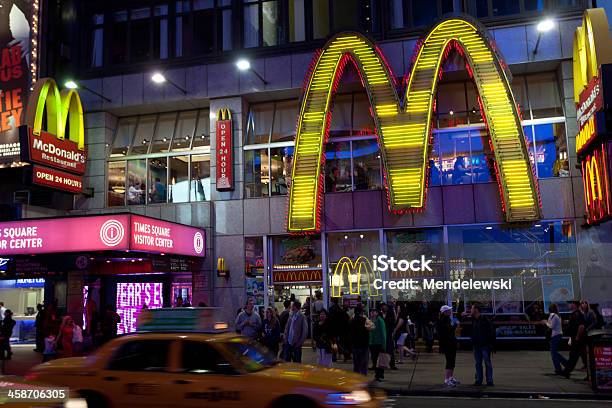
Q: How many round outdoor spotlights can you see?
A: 4